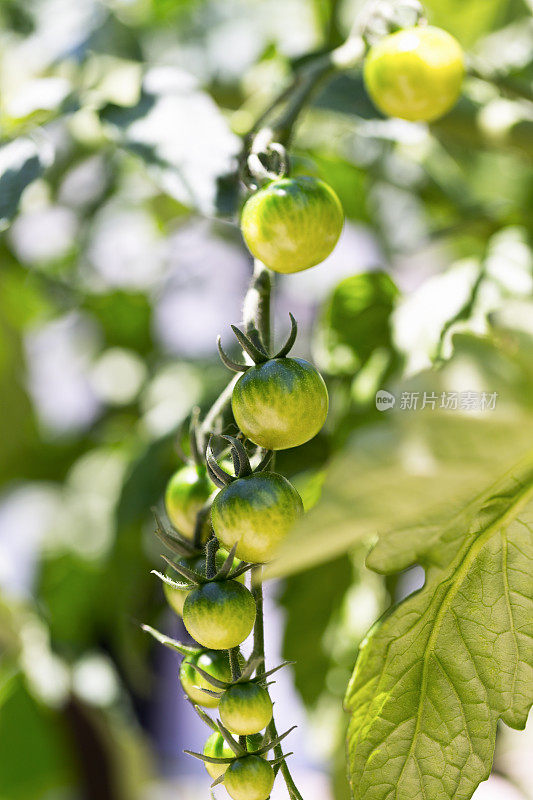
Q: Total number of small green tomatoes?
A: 11